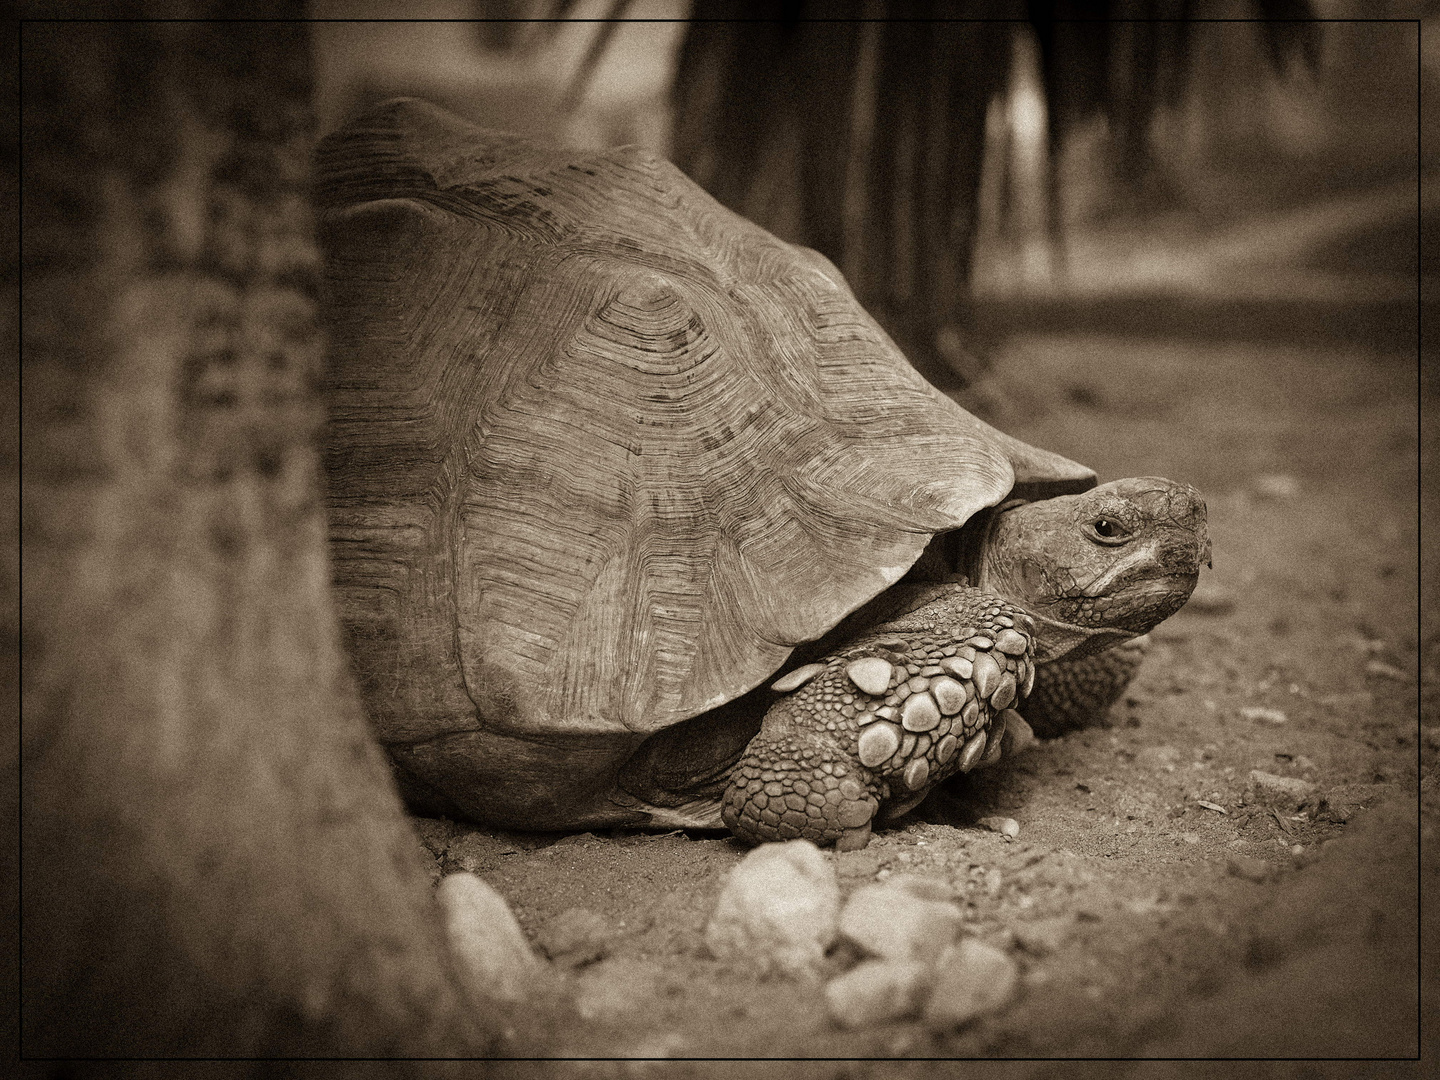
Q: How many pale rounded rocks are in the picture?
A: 5